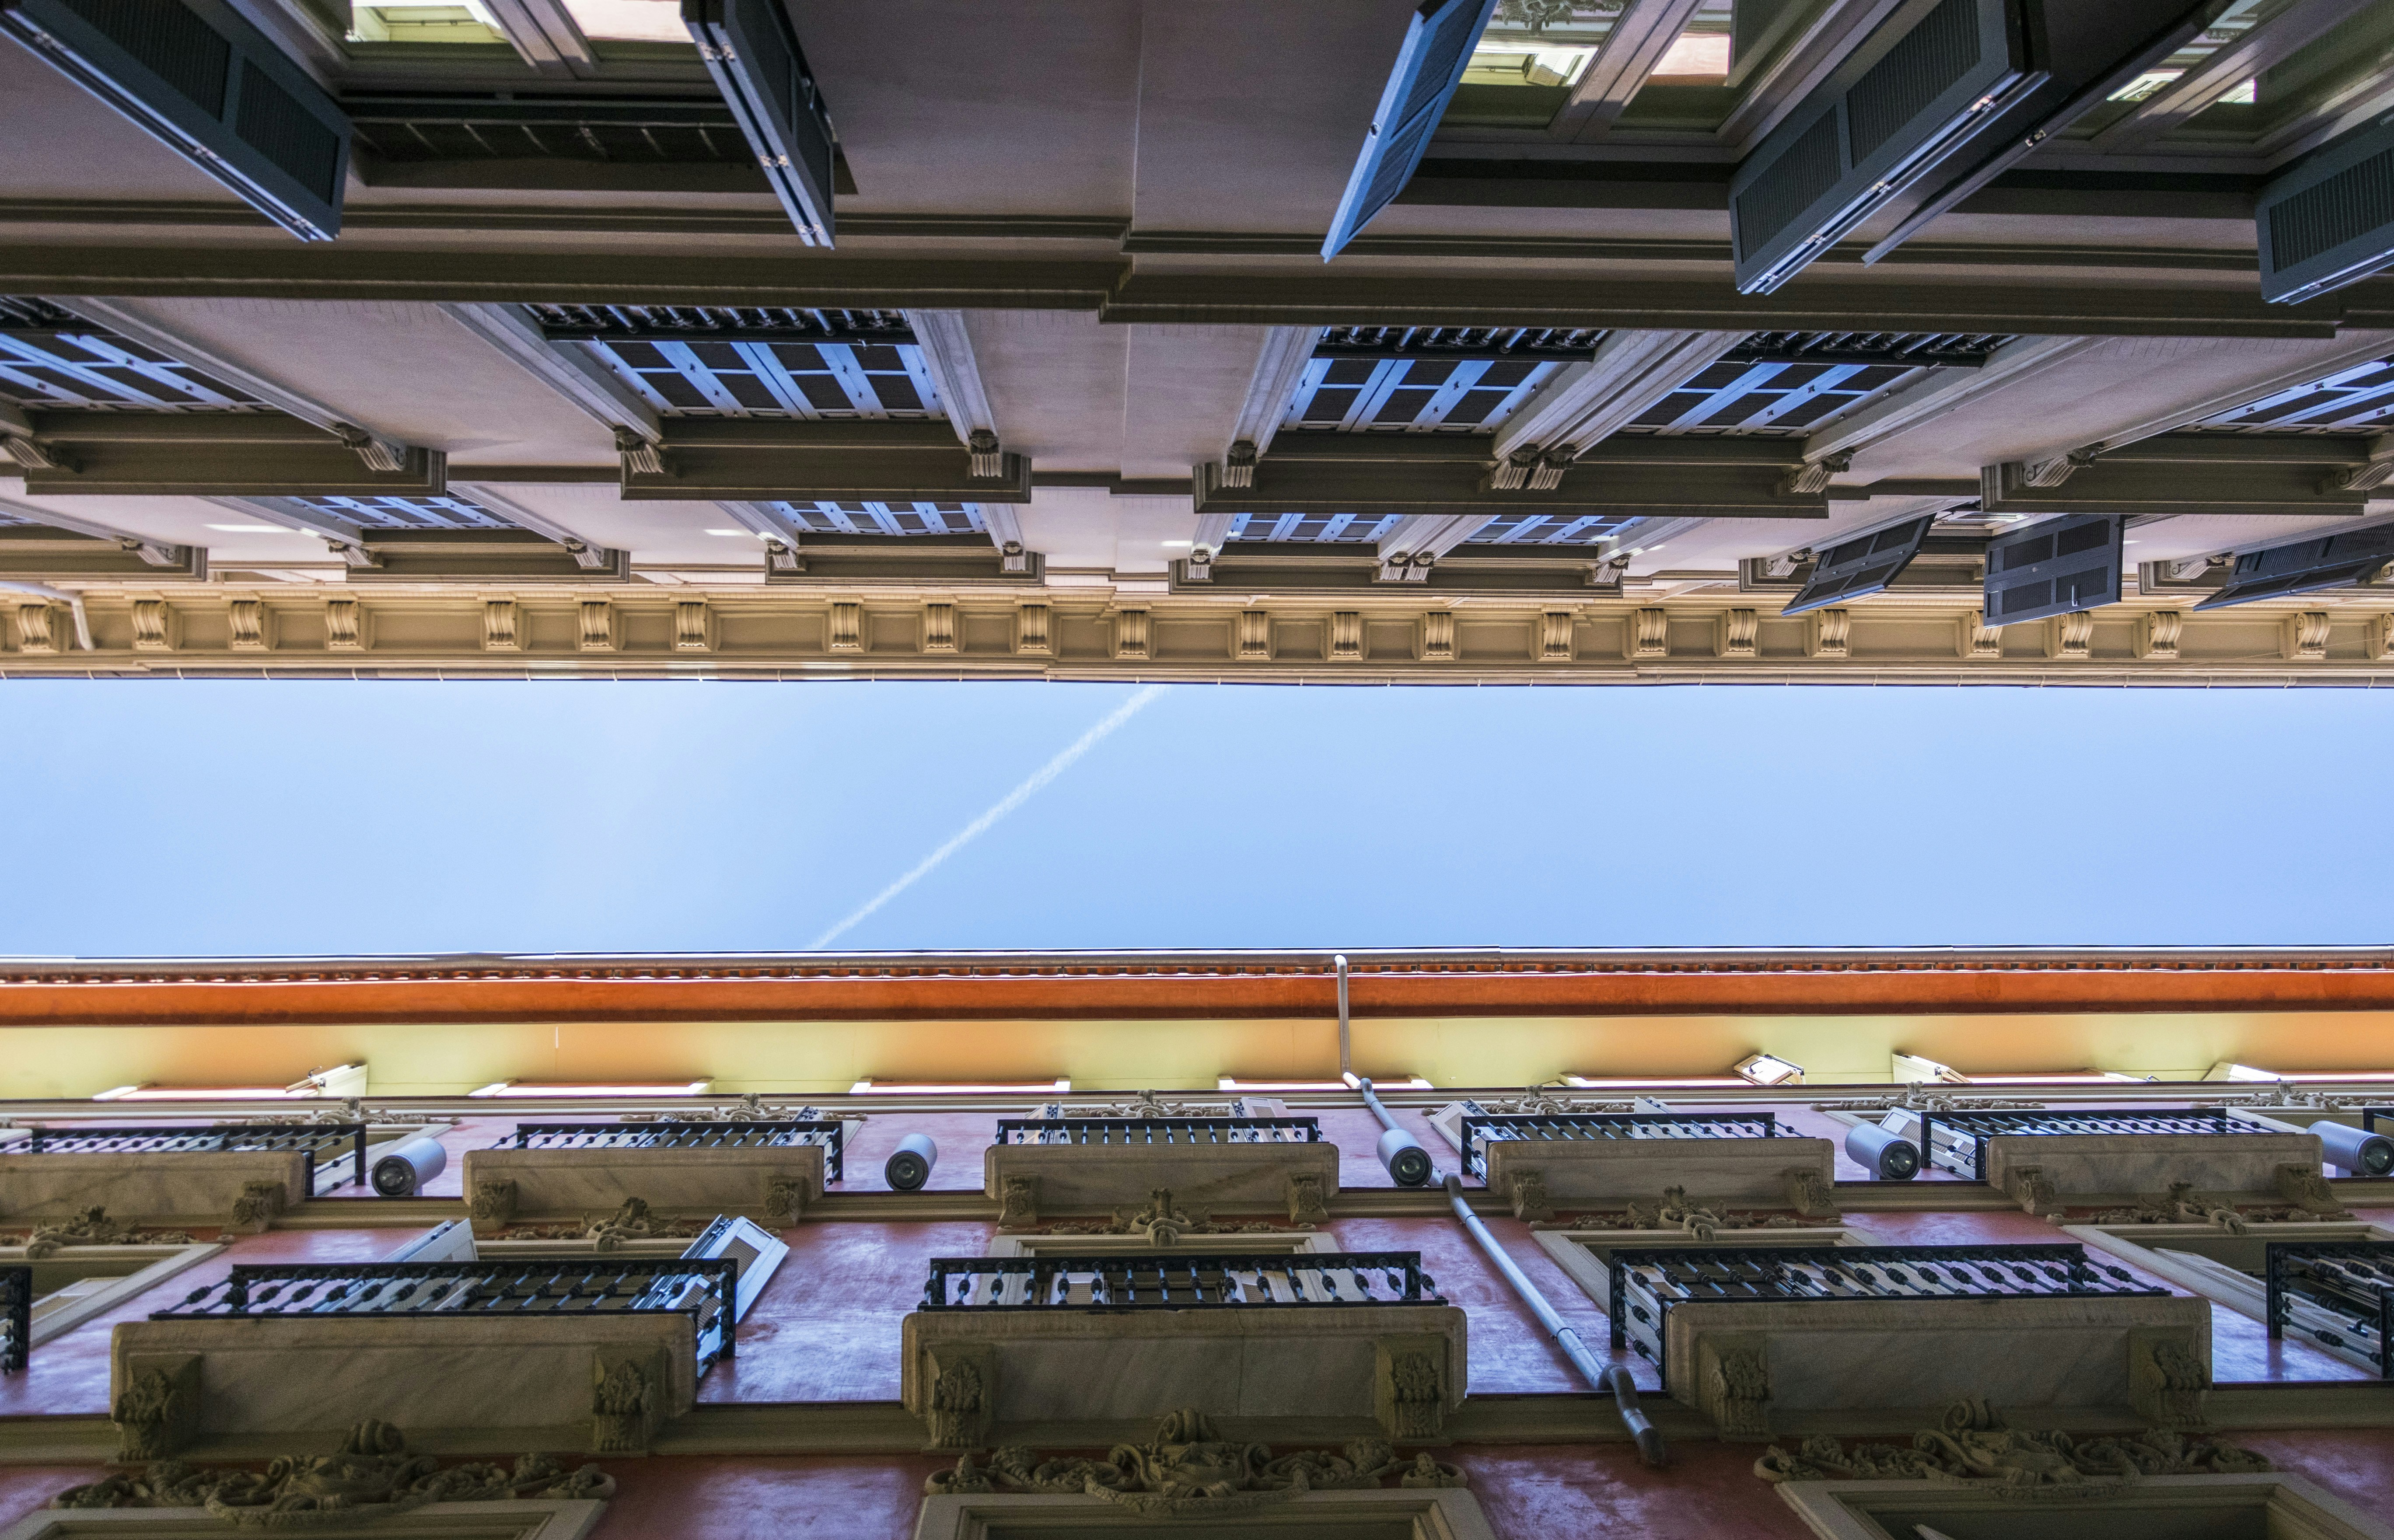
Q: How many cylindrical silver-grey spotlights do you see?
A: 5